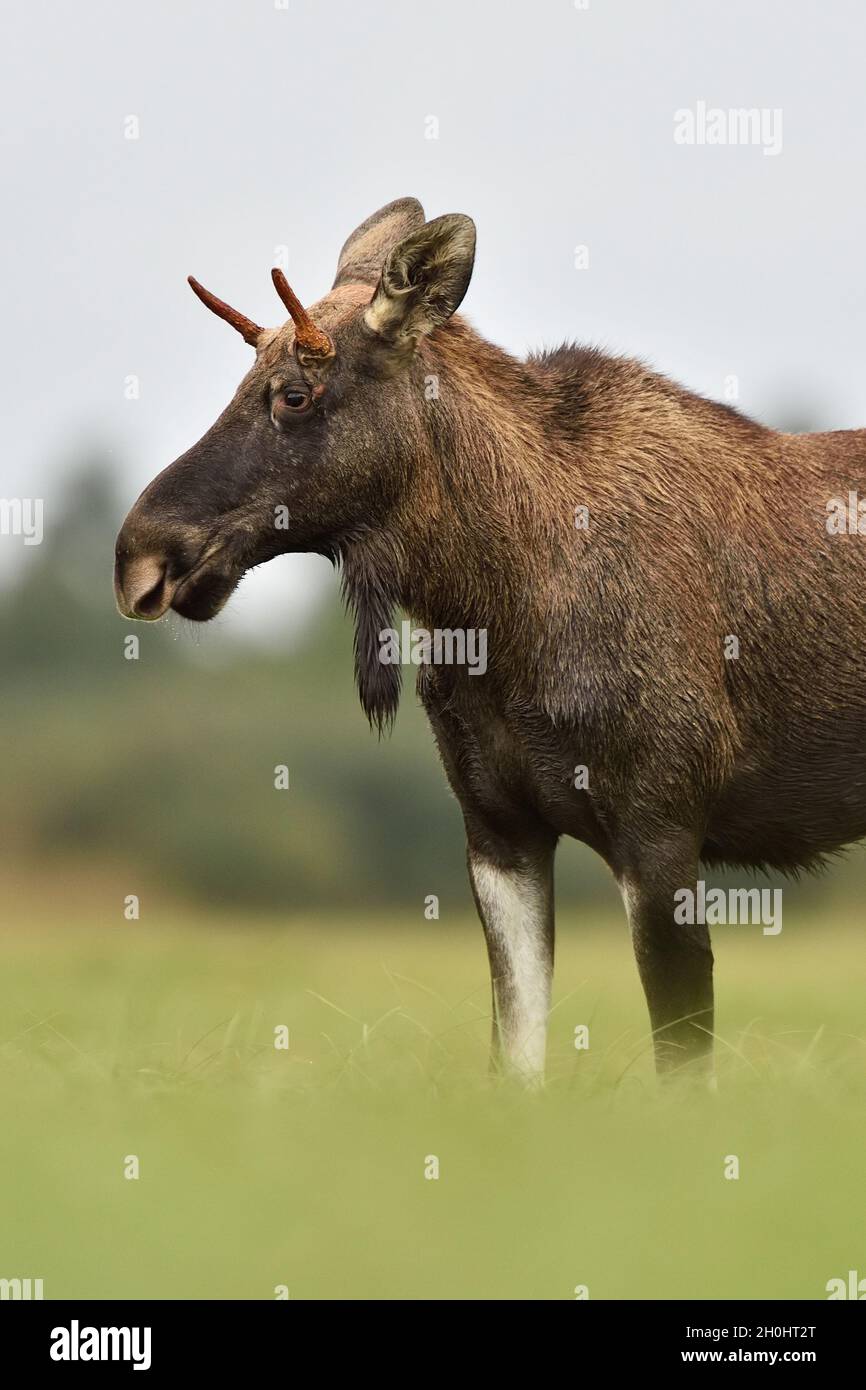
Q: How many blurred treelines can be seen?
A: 1